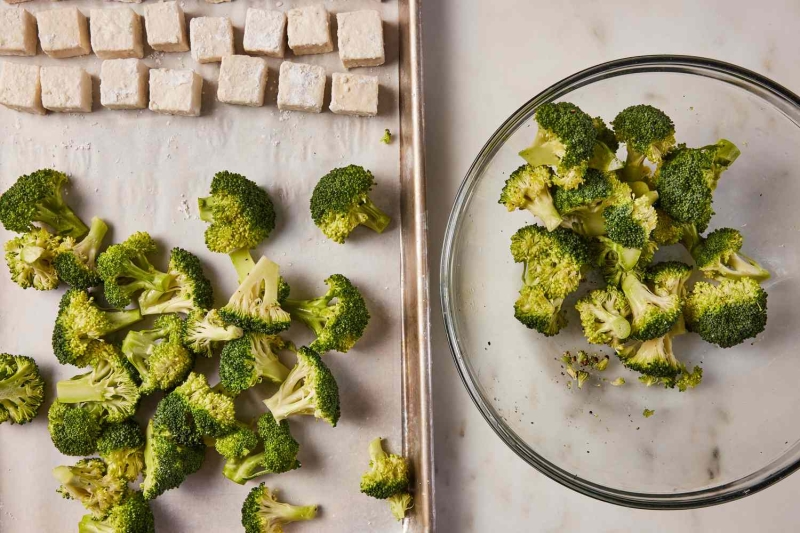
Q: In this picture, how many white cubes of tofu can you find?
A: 15